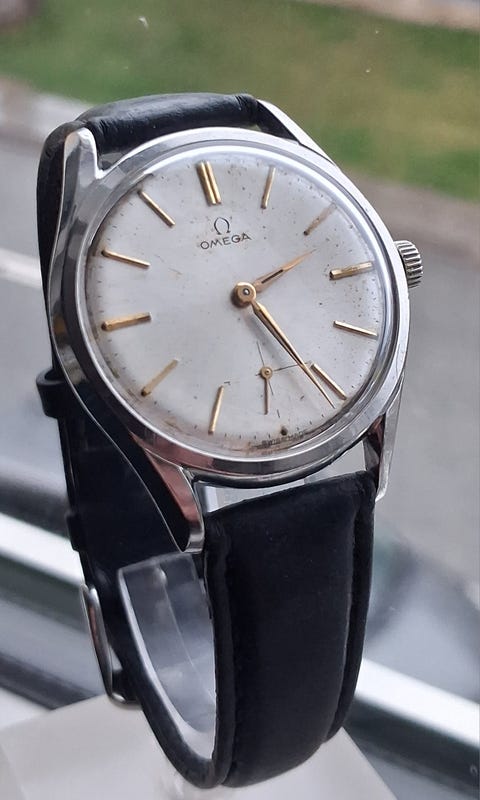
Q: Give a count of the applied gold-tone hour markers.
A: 11